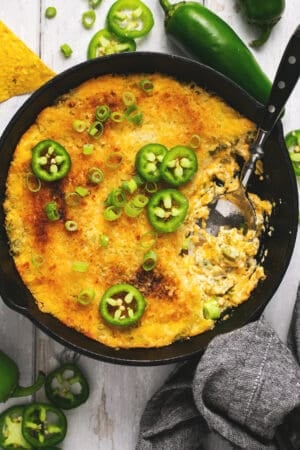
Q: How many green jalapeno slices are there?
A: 11